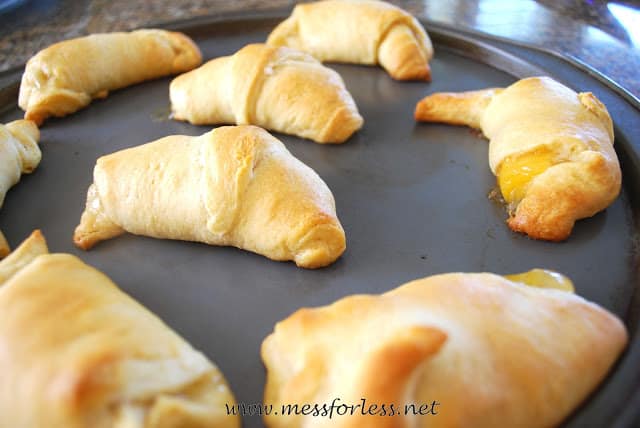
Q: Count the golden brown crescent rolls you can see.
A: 8